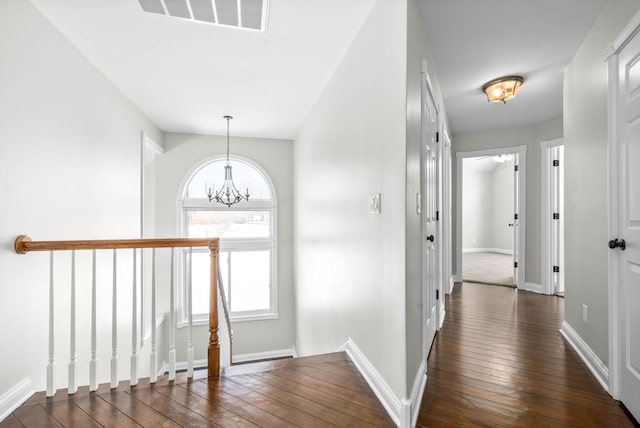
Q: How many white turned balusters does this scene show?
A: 8